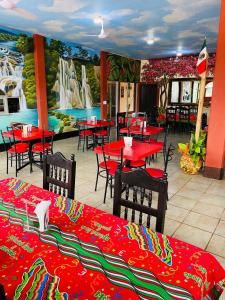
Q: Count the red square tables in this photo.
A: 4